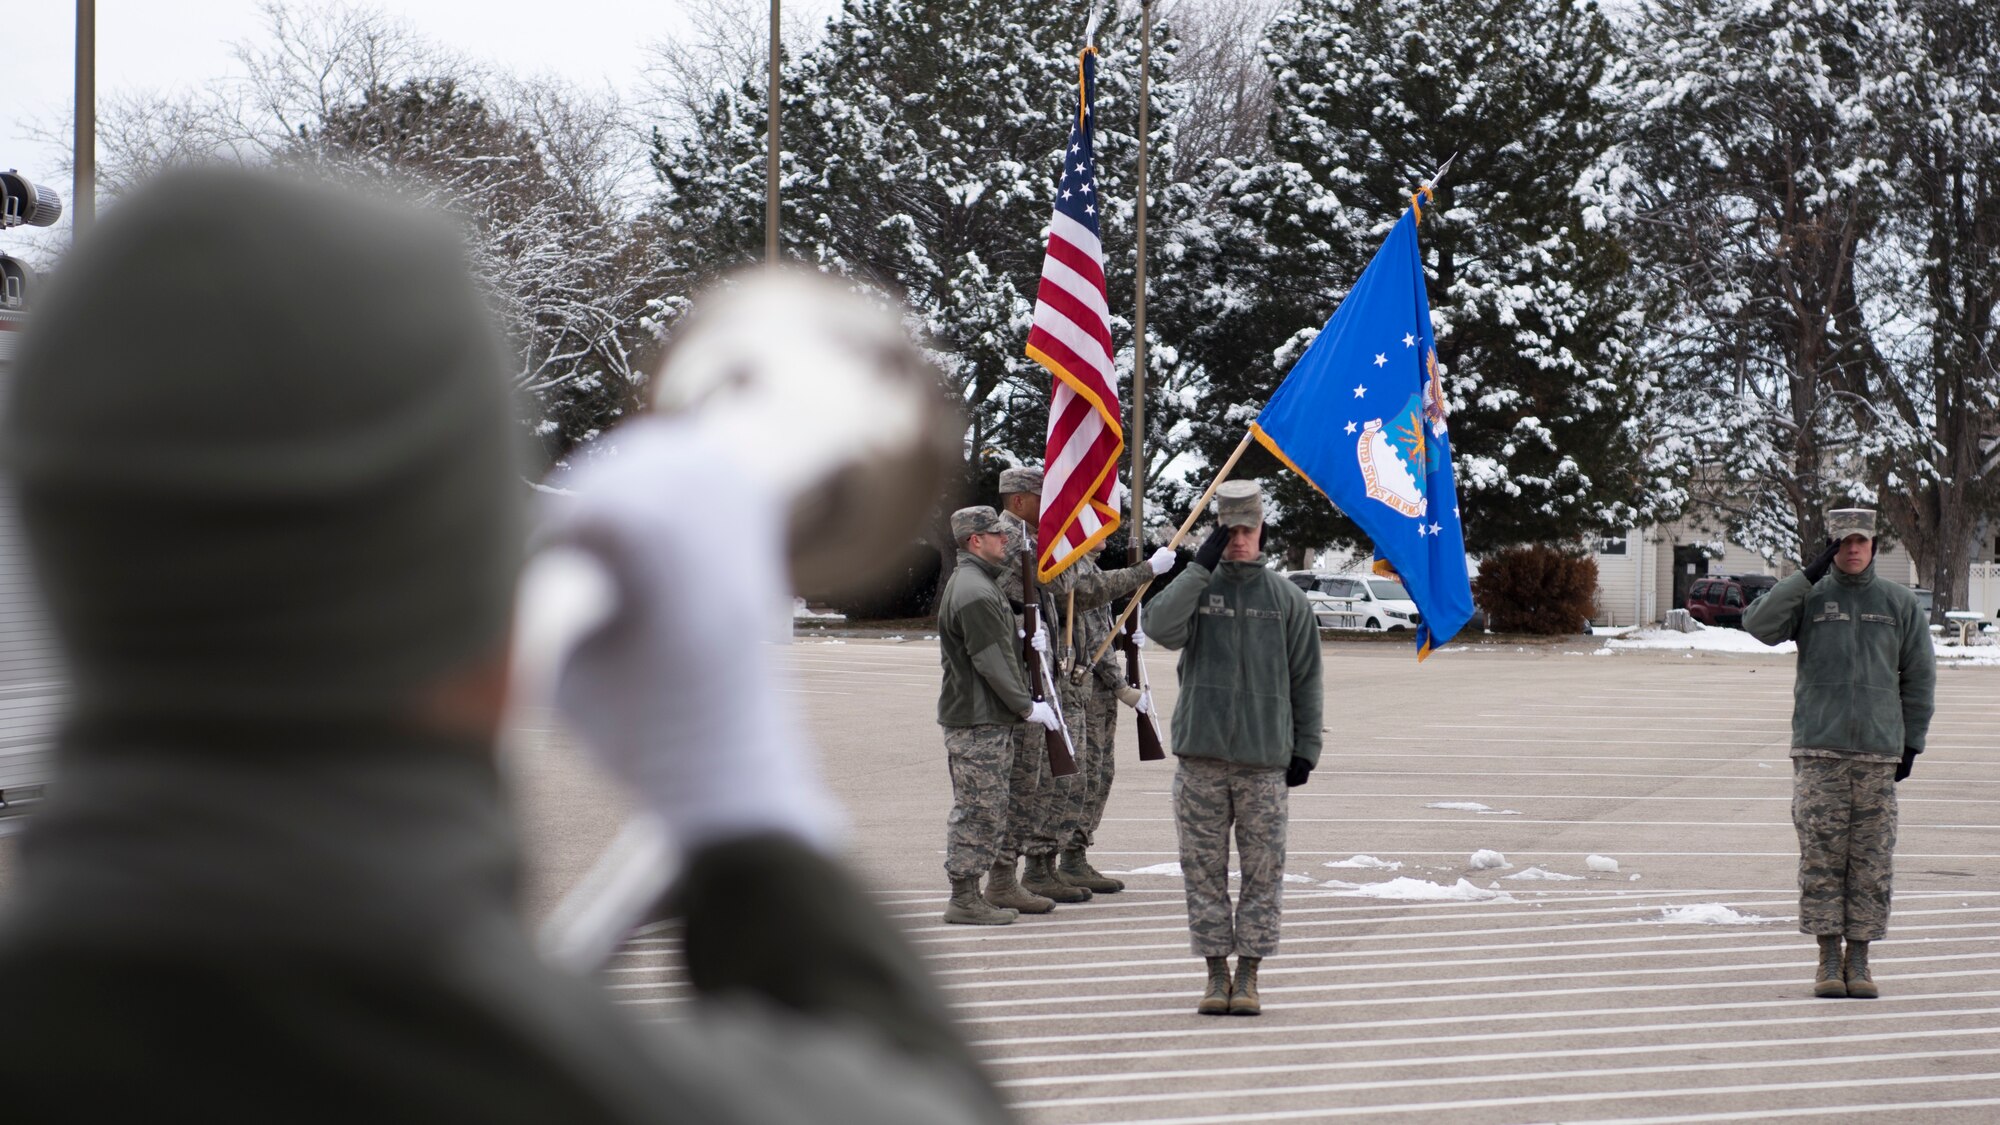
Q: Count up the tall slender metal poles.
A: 3